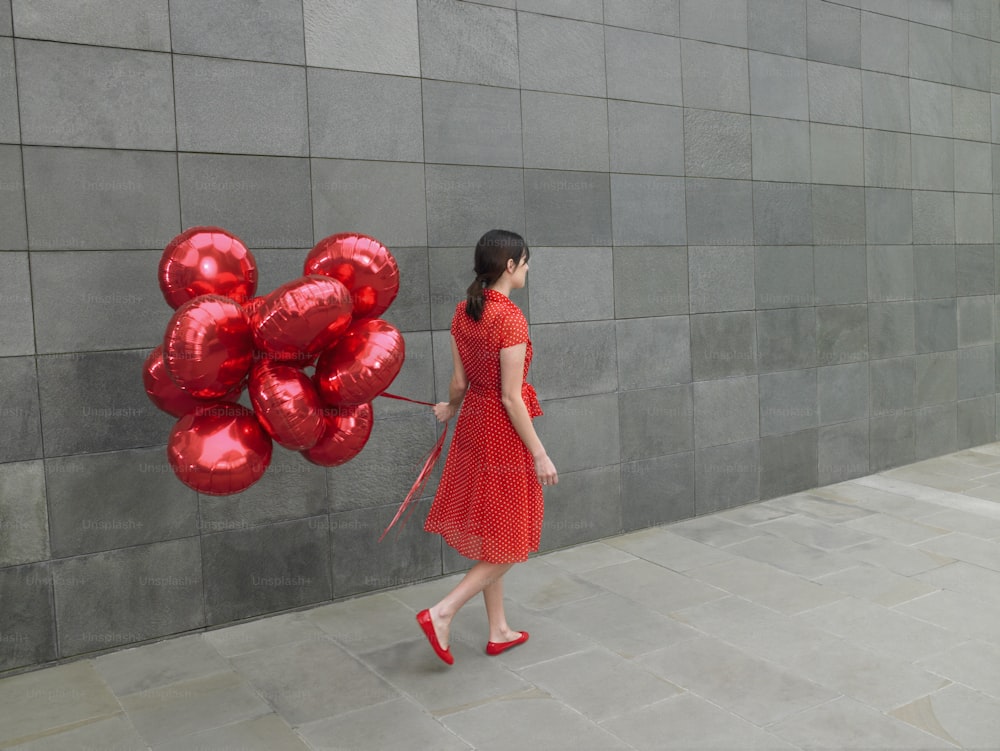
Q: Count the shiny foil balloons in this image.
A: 10